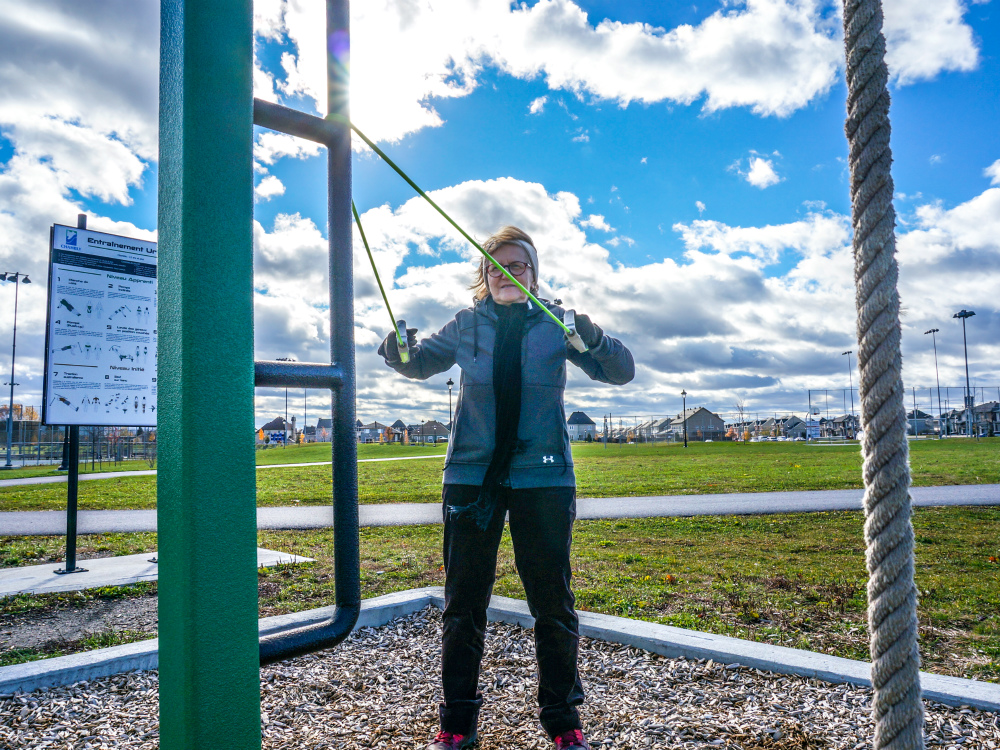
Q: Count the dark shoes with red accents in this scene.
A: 2